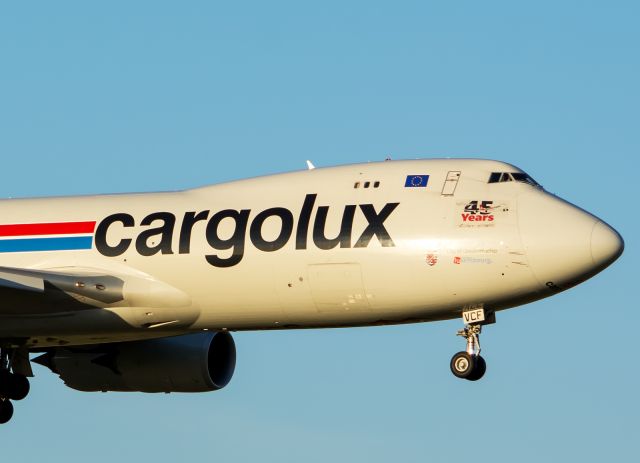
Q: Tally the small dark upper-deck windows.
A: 3